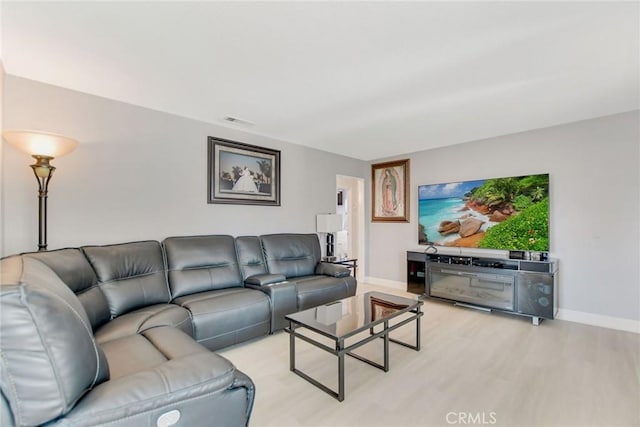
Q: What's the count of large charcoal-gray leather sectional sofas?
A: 1